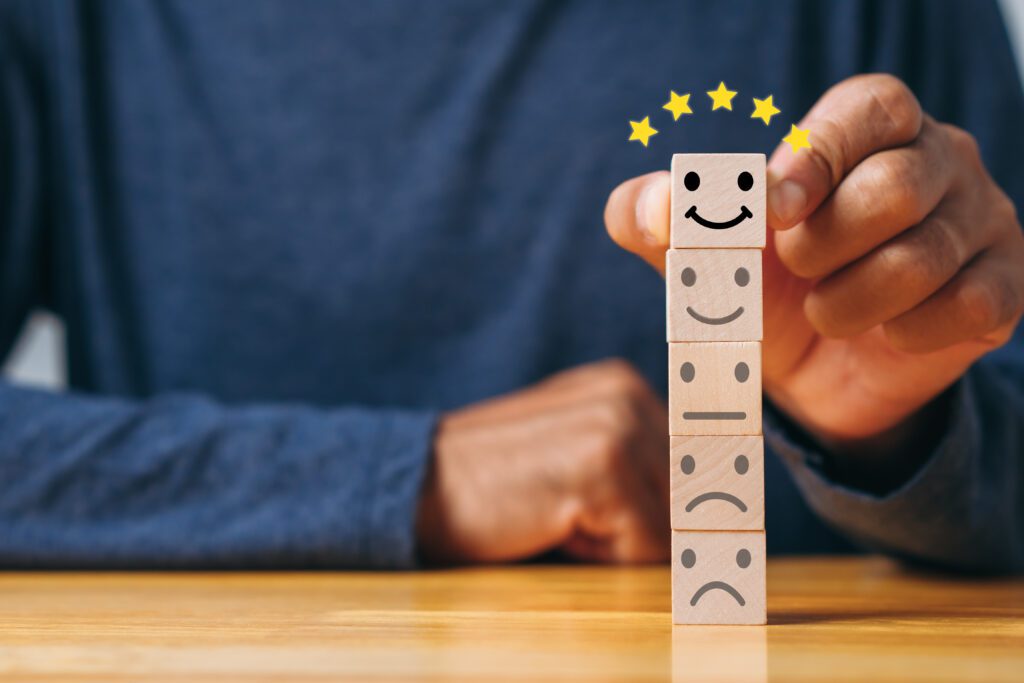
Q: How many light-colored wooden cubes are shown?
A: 5